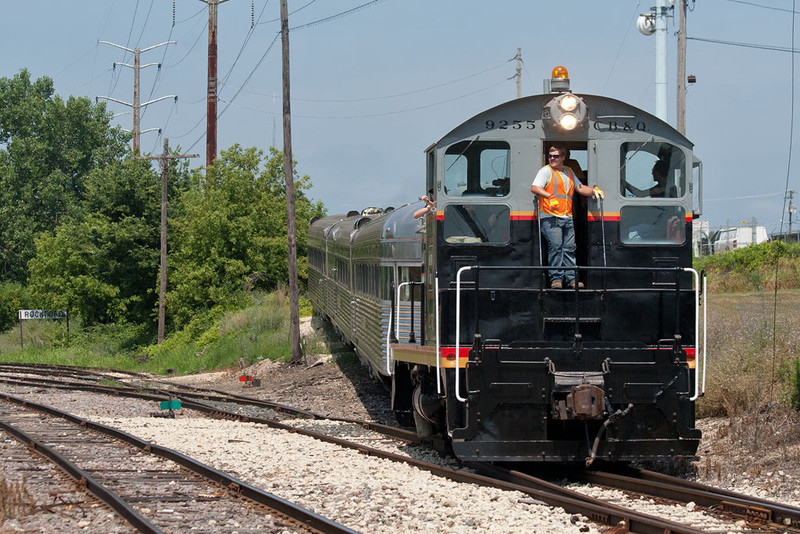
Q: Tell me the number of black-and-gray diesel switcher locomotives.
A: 1